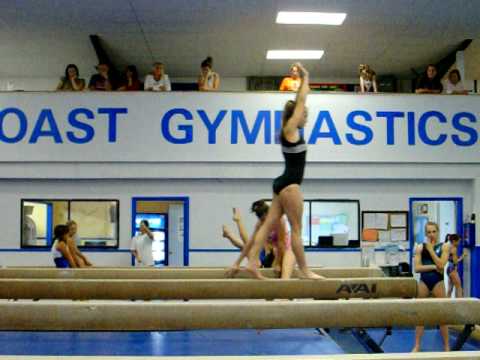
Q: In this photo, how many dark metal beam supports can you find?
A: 2